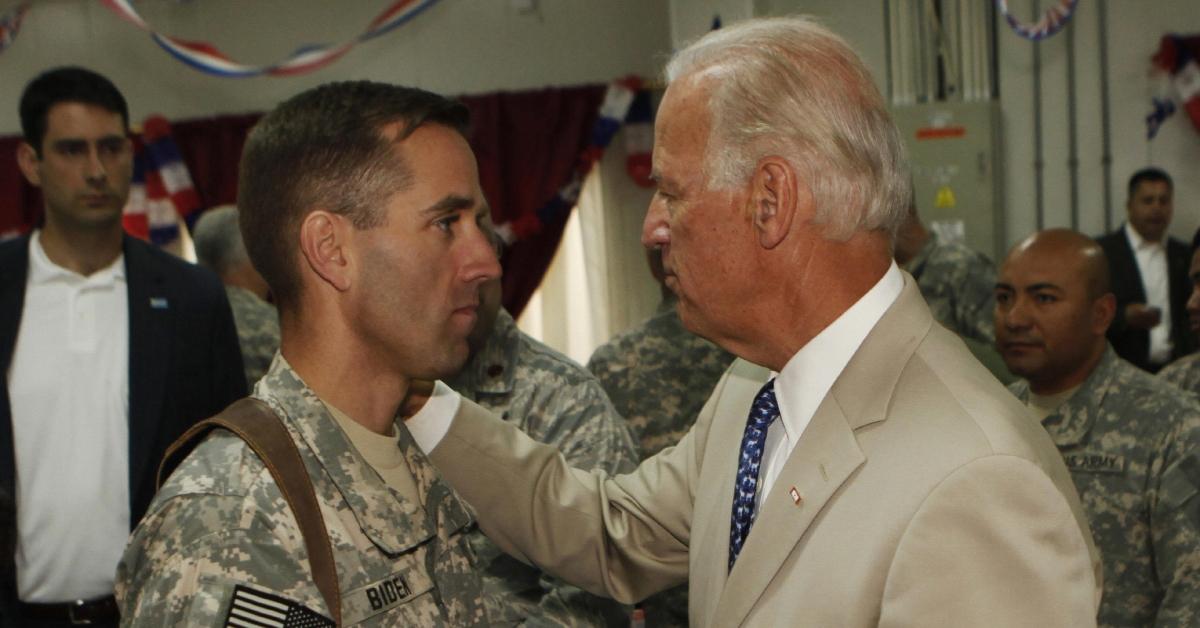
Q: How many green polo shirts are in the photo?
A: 0